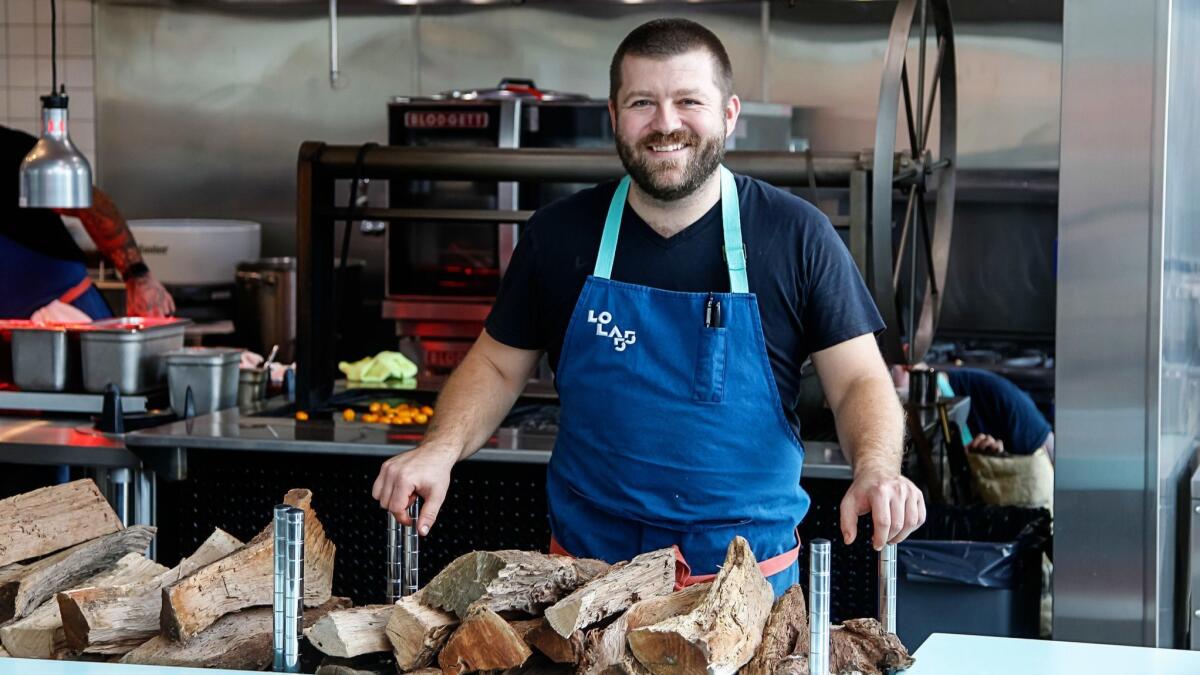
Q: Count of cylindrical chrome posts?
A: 6